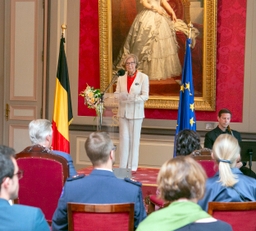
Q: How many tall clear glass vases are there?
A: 1